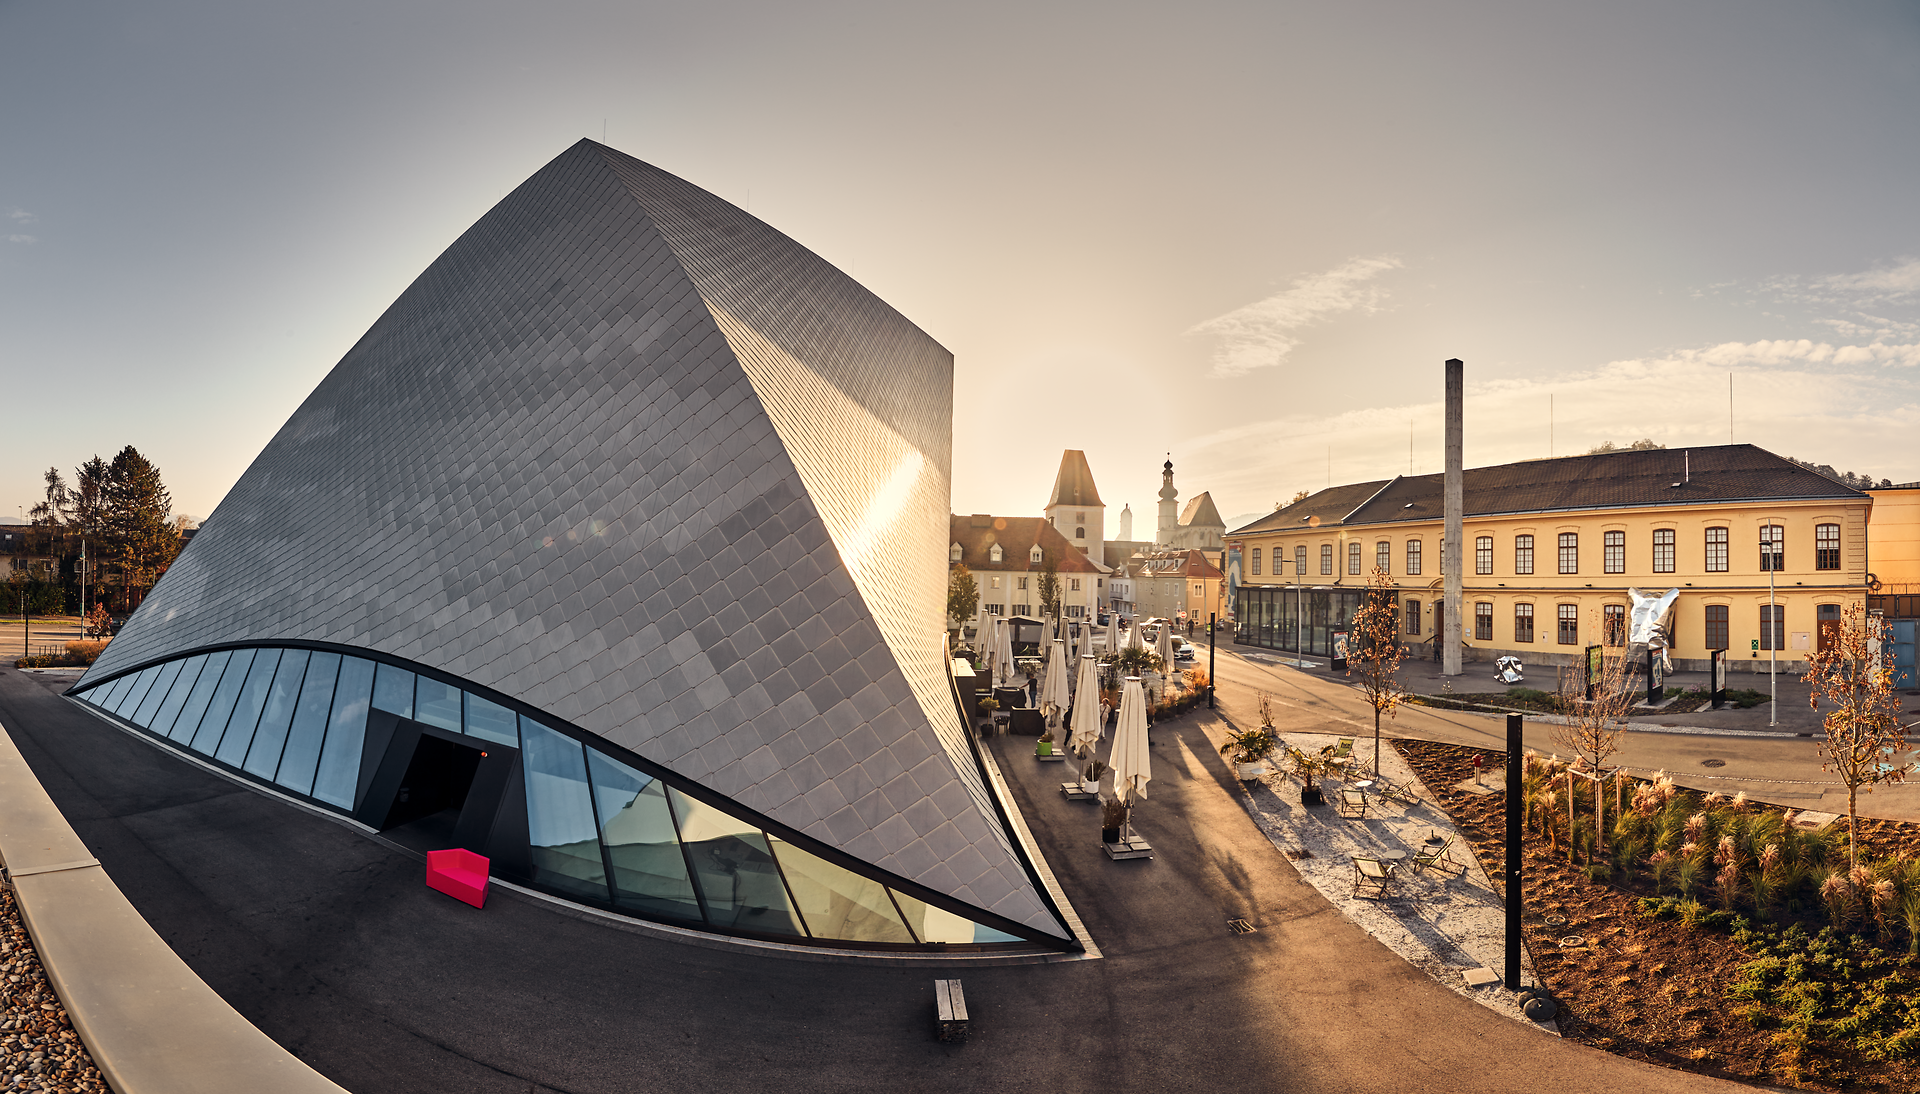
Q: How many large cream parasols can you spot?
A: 12